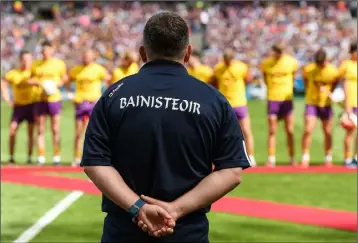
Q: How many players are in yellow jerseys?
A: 9